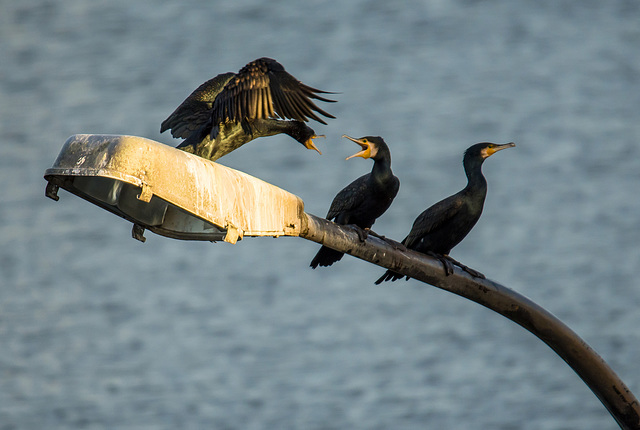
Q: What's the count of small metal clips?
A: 4